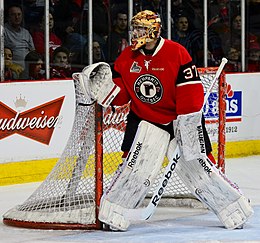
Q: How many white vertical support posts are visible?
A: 7